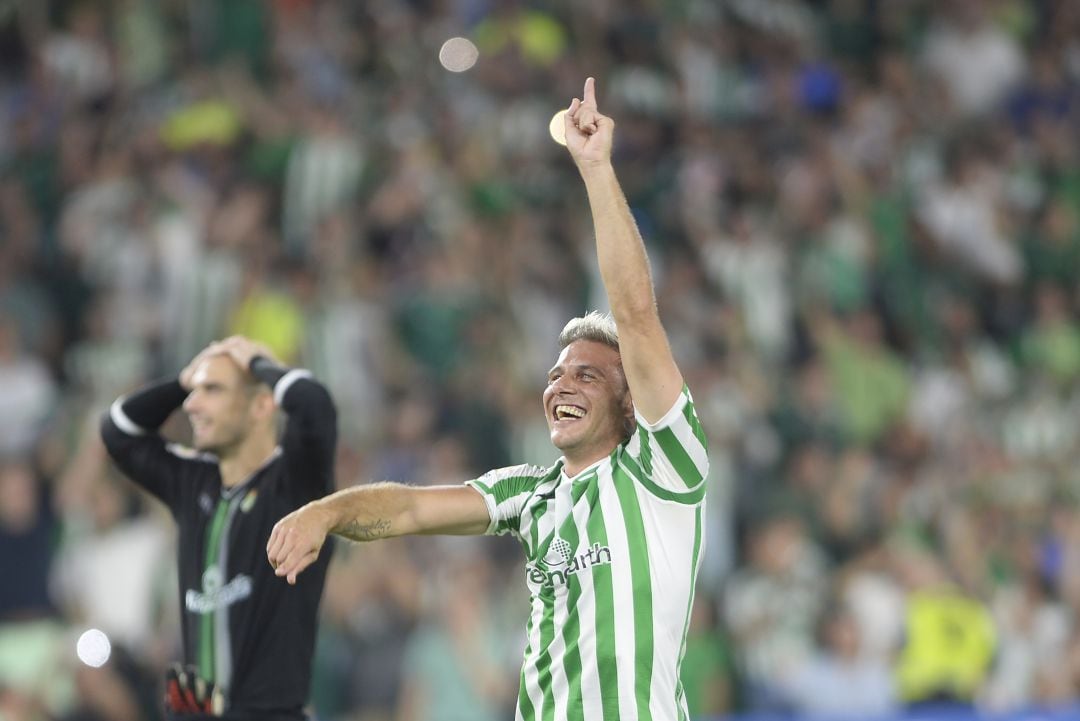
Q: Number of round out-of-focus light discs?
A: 3